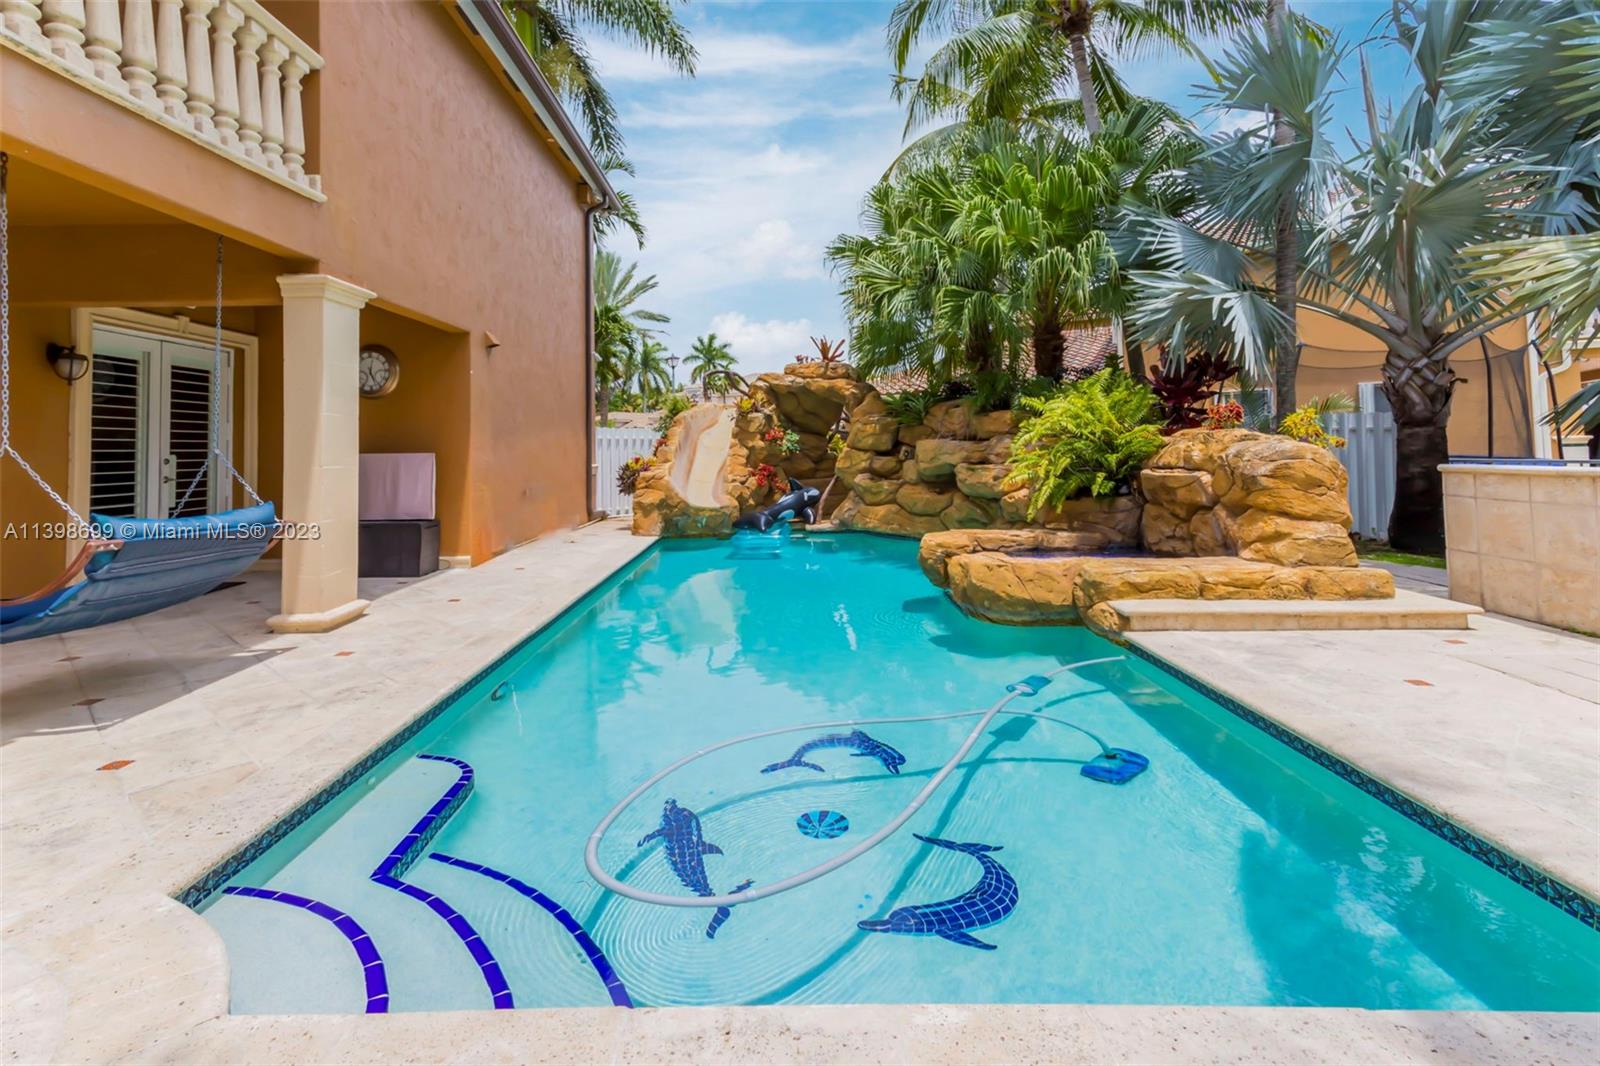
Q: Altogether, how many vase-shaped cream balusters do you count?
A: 10